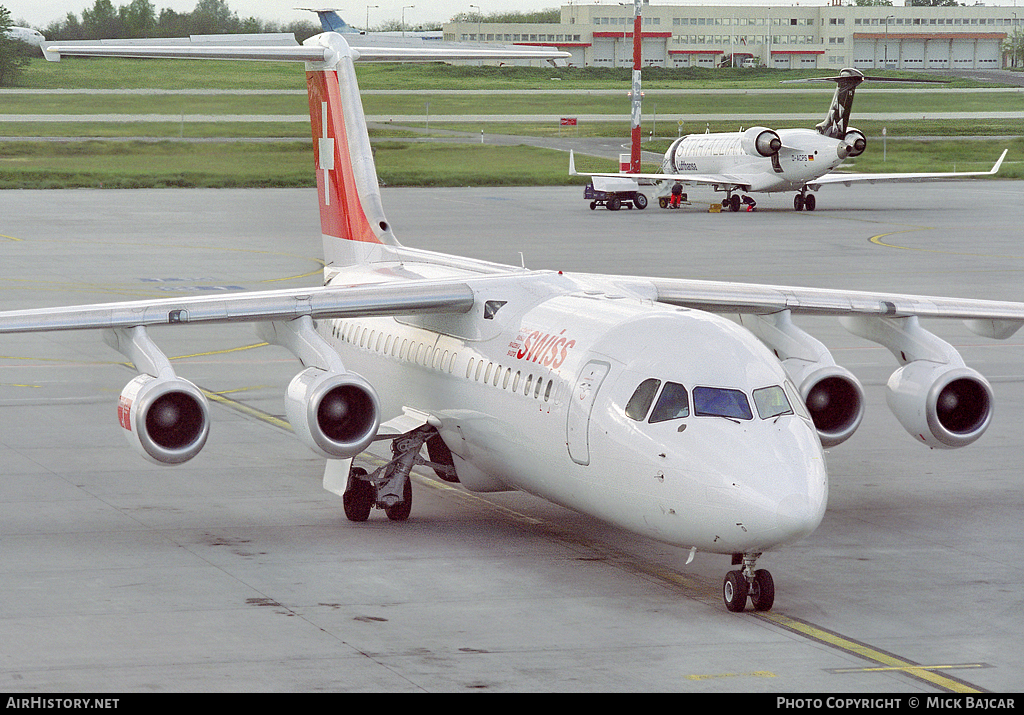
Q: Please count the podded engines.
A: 6